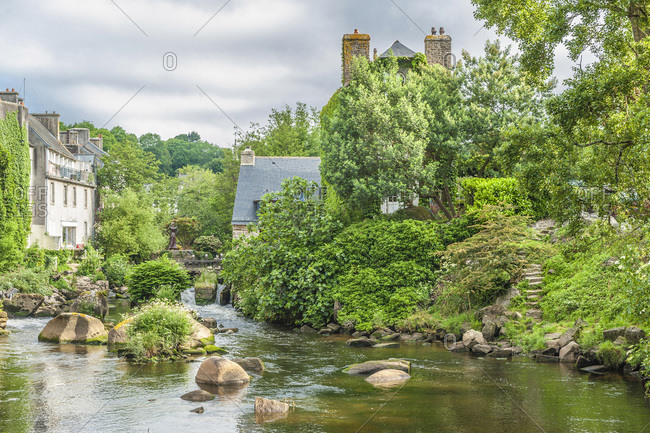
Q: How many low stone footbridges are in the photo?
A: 1